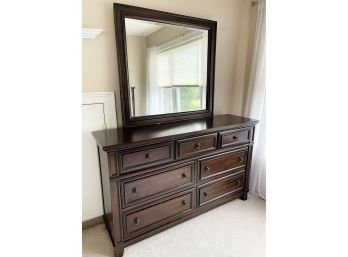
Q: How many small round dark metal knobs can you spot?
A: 11